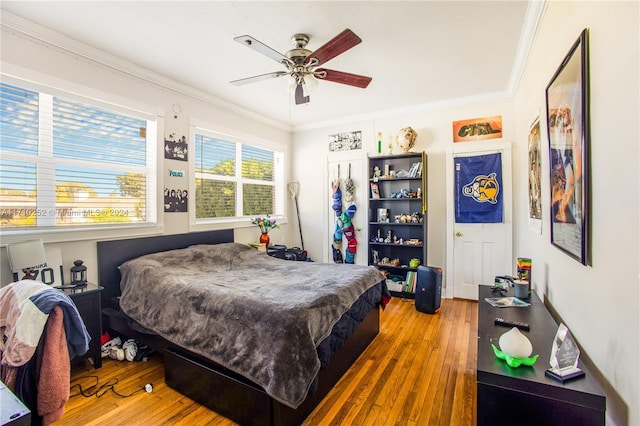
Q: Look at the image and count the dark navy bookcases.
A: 1